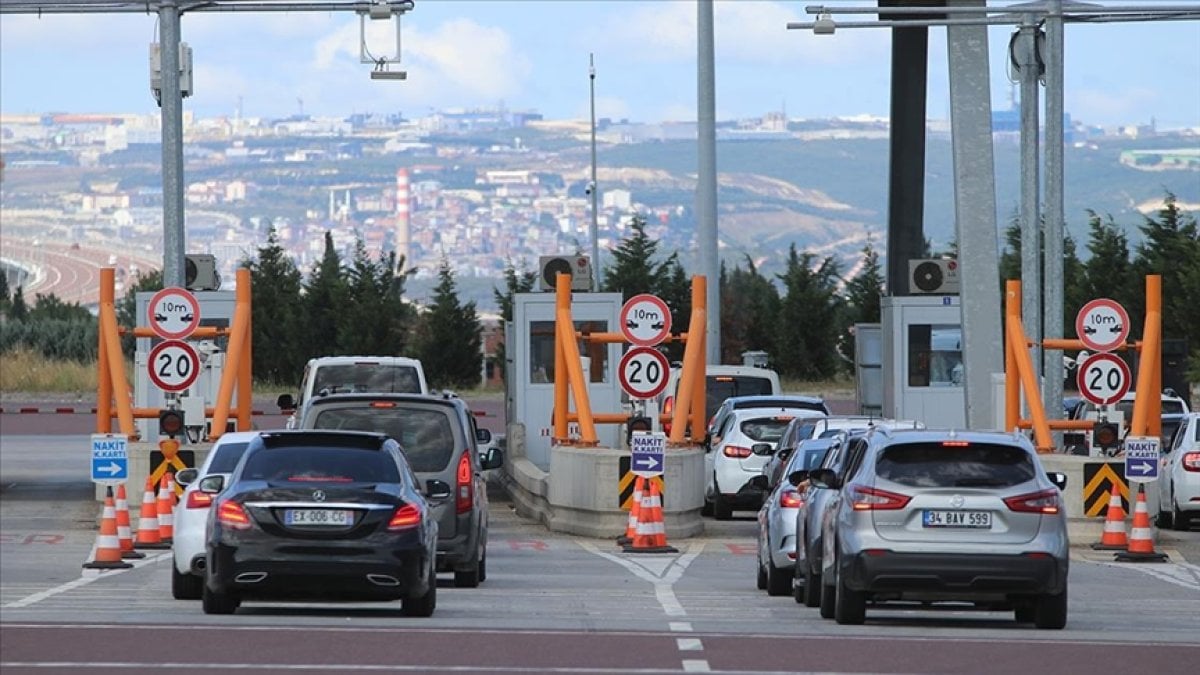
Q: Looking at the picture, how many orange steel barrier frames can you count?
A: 3